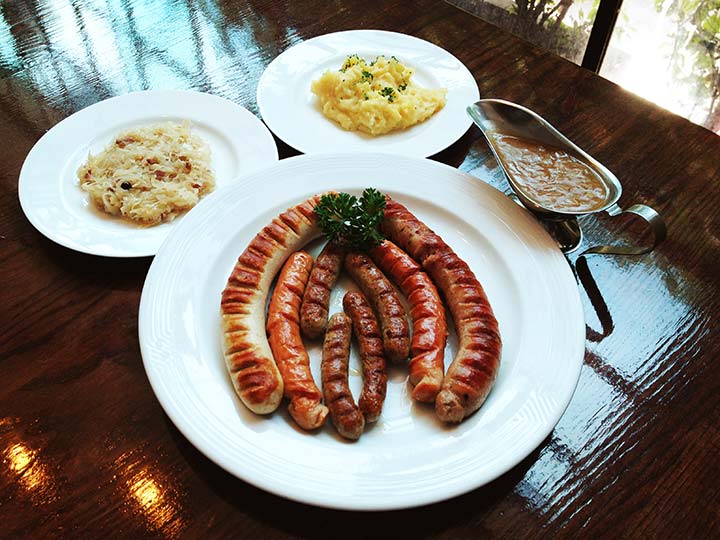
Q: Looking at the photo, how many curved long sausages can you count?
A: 2